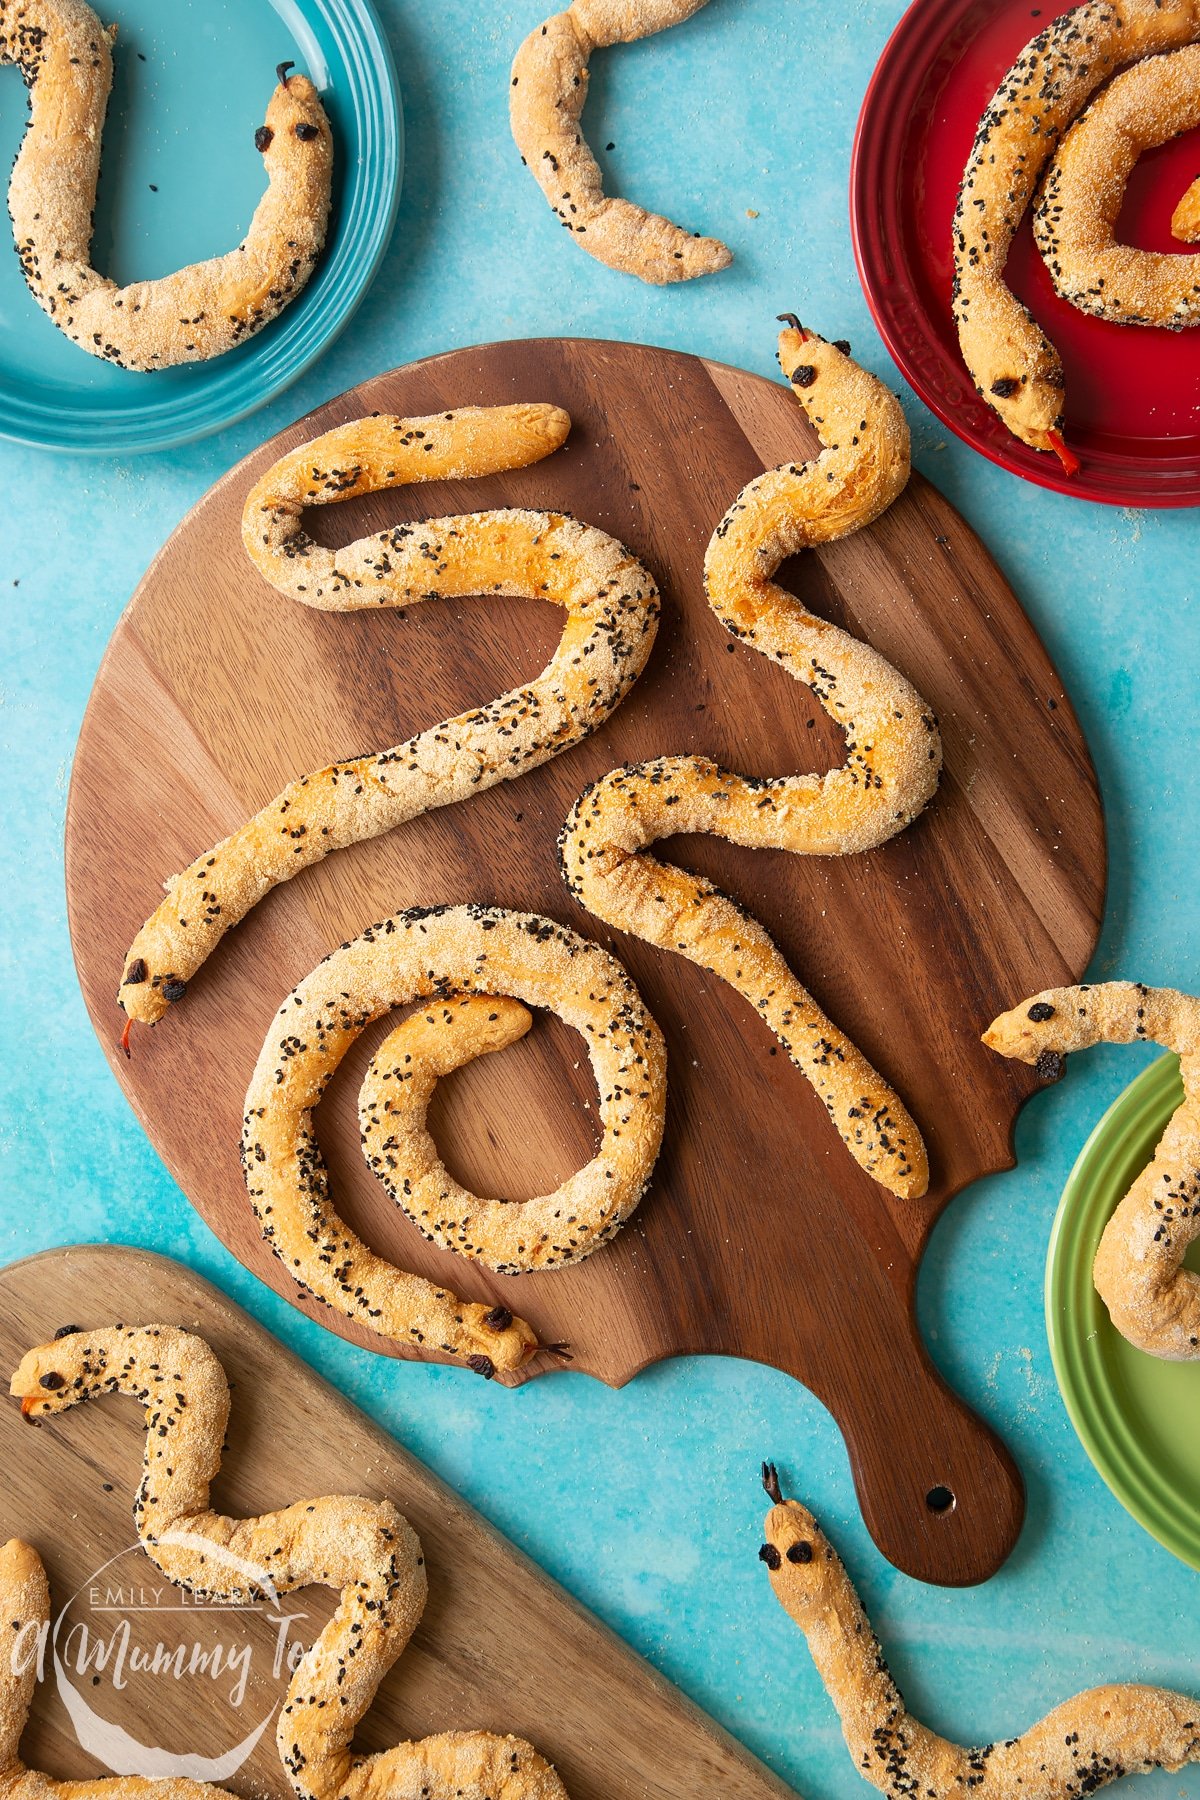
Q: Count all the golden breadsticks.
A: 10